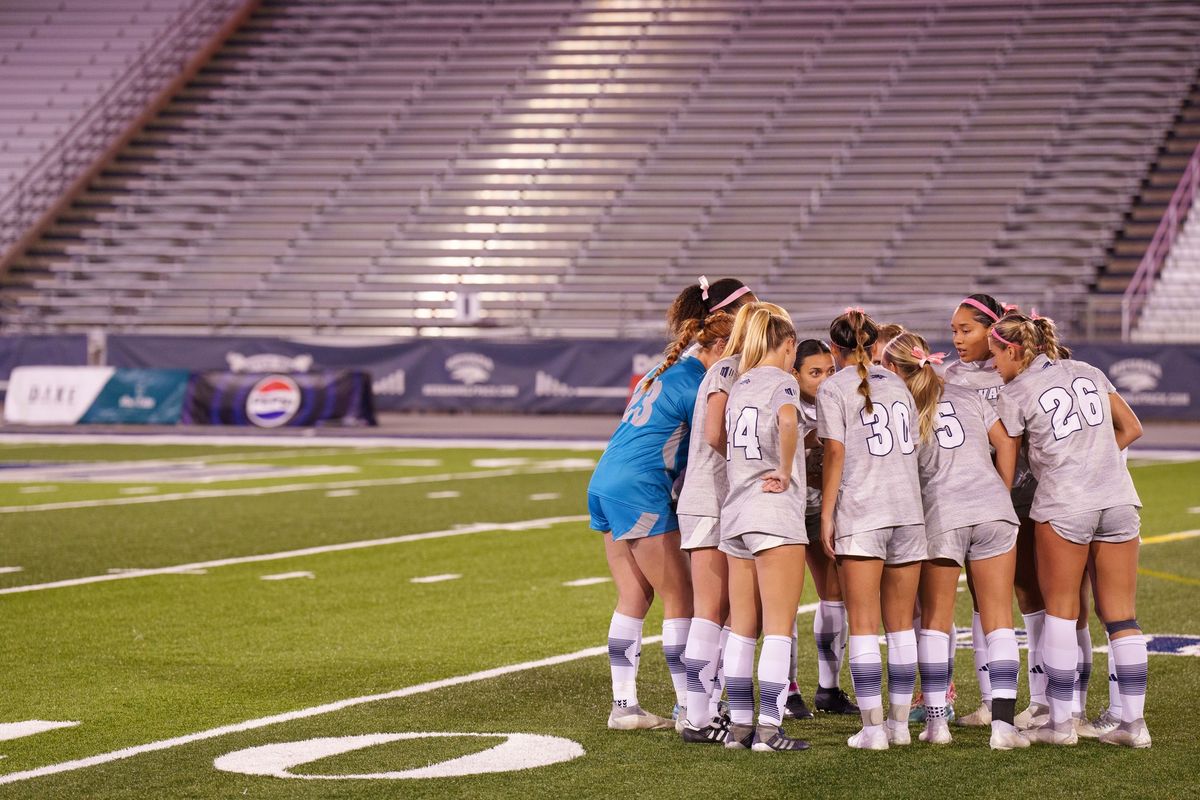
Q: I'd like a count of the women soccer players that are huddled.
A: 11